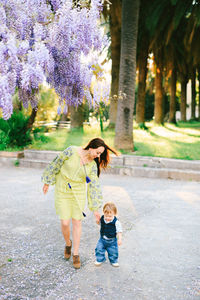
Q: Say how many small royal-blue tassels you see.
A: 3